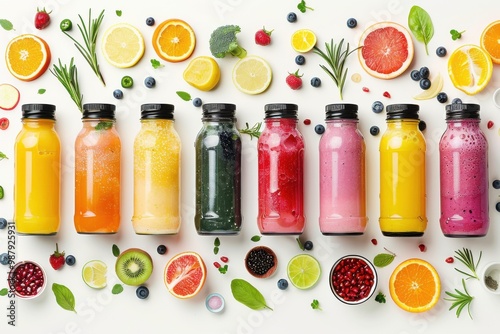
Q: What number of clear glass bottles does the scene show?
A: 8